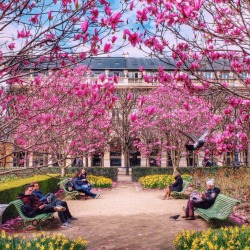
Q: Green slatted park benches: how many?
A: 4